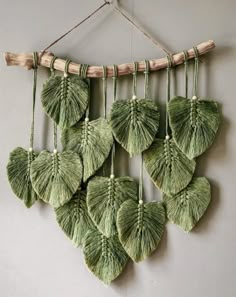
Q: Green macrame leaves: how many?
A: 12